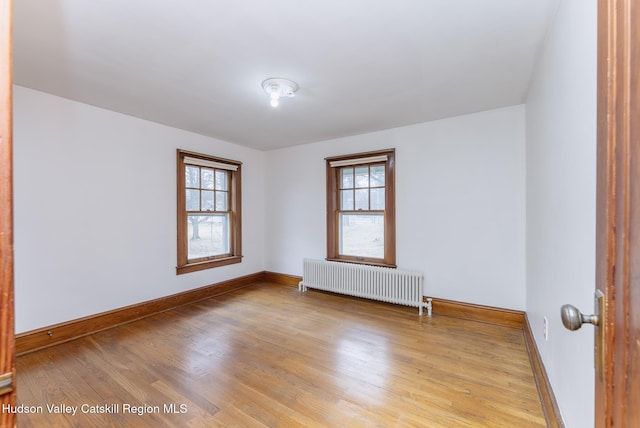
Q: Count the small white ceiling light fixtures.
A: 1